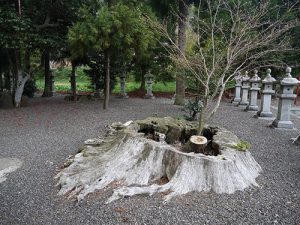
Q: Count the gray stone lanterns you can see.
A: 7